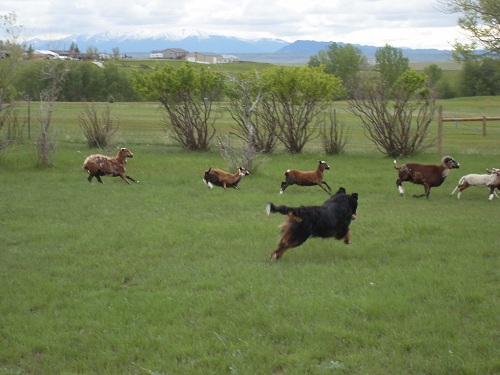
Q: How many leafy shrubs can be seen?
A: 4